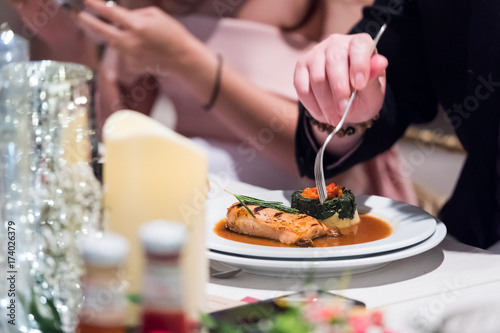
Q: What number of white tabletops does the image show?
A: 1